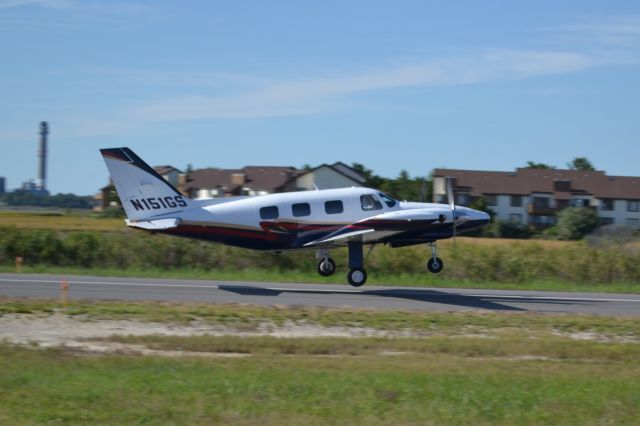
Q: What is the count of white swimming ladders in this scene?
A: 0